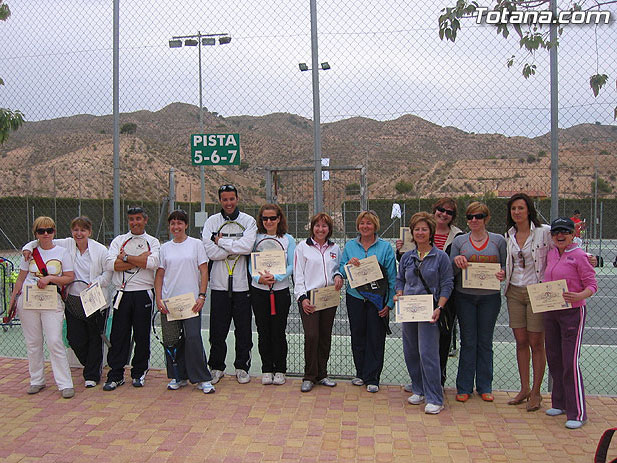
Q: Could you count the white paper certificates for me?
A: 10